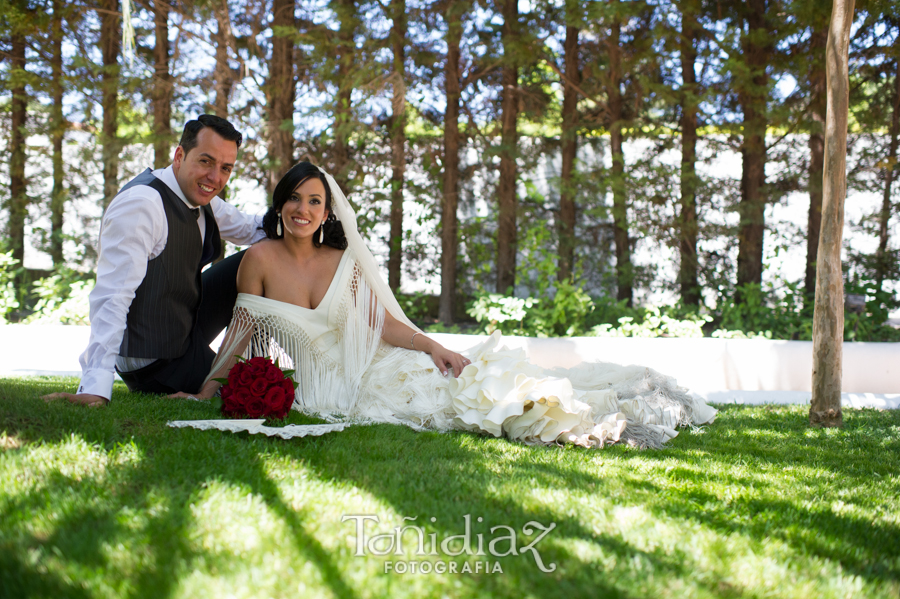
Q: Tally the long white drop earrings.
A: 2